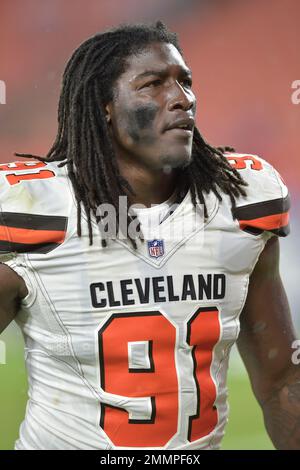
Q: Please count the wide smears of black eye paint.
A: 1